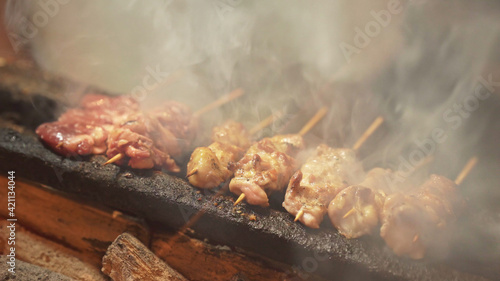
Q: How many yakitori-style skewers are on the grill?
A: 7